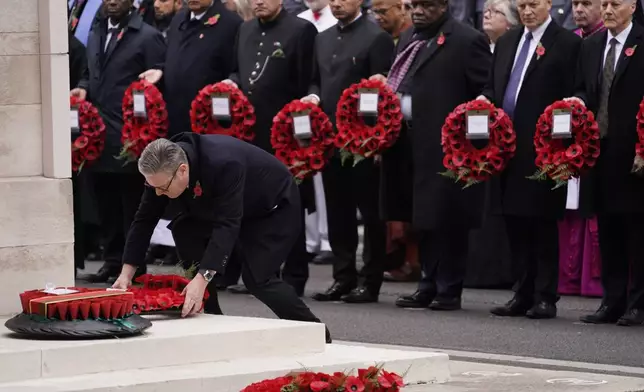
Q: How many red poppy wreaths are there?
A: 11